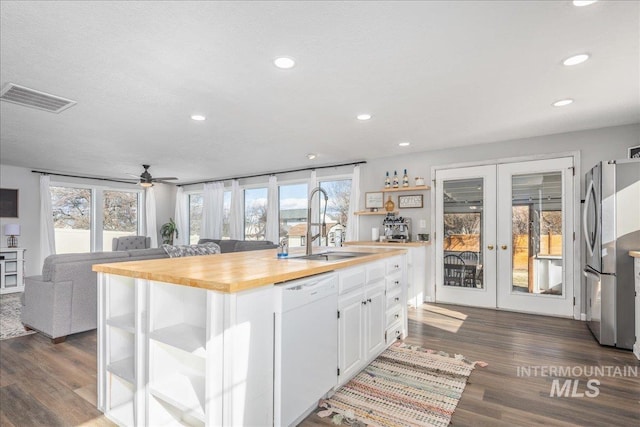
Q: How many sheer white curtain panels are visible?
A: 8